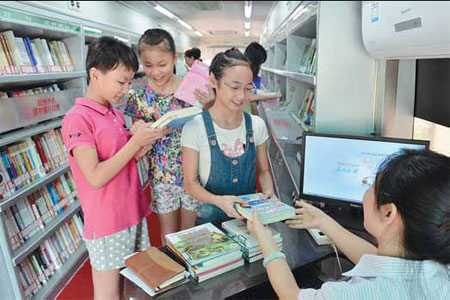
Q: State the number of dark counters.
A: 1